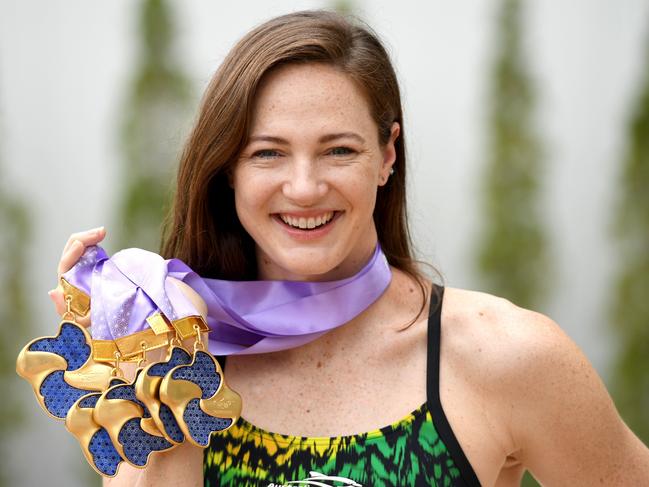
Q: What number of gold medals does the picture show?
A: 5